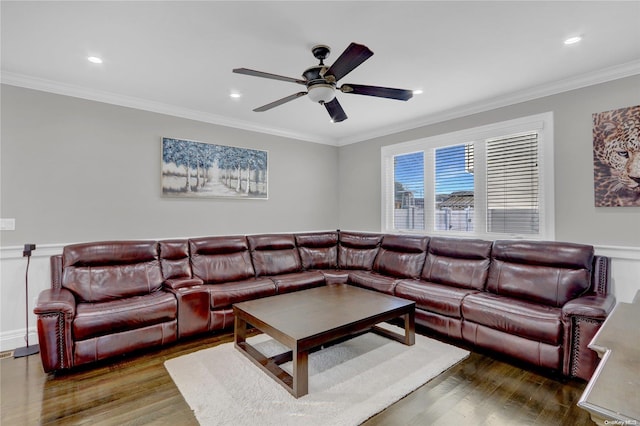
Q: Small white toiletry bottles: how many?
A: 0